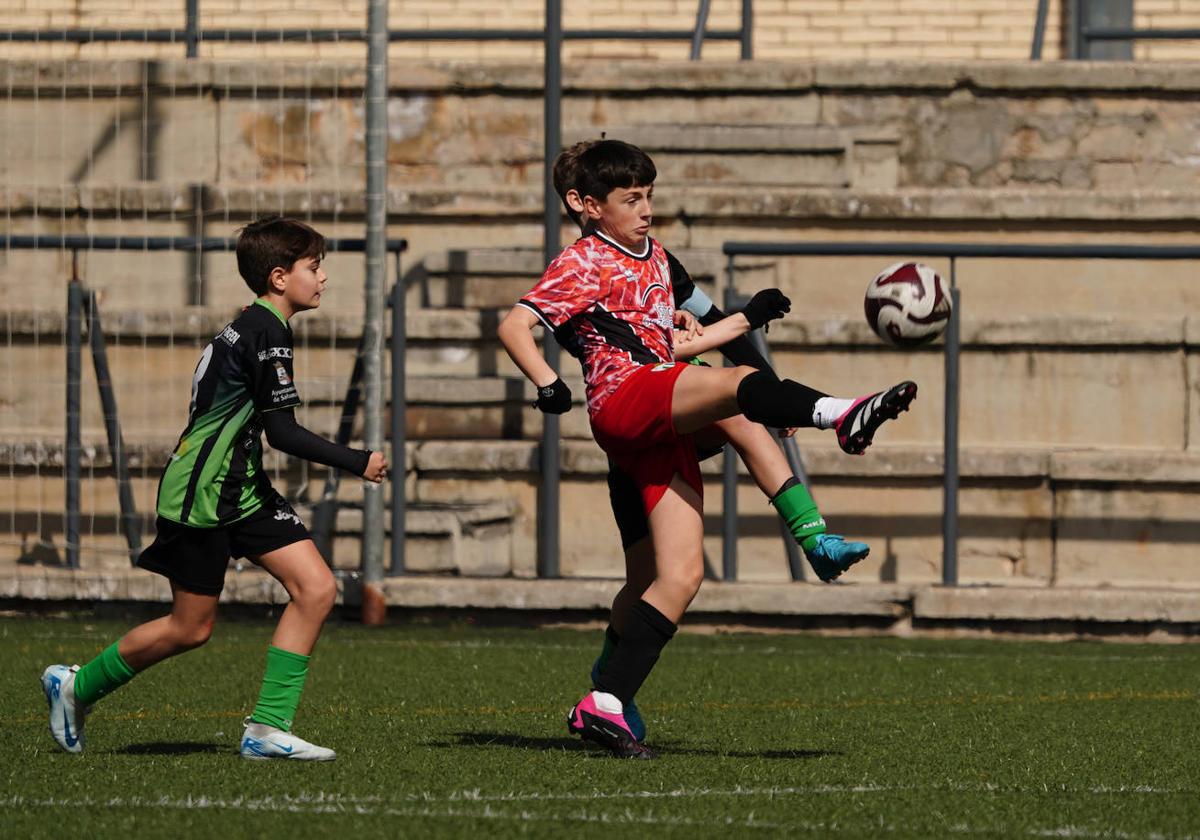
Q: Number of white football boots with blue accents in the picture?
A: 2